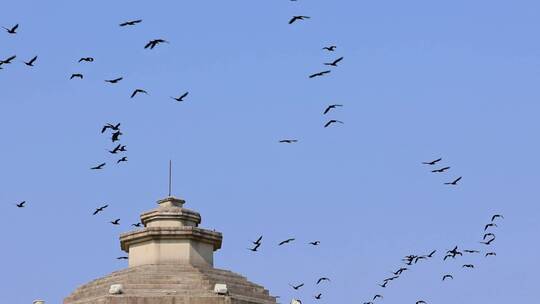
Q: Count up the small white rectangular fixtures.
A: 2